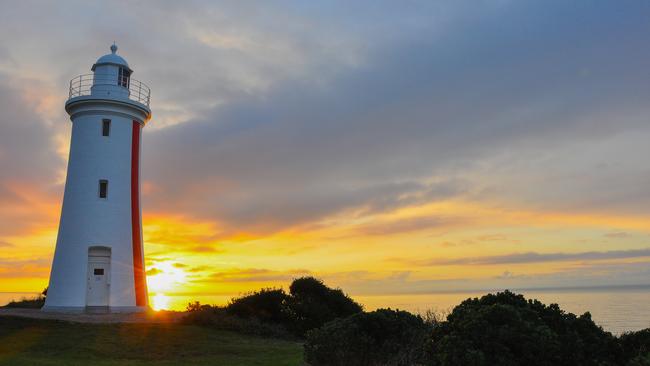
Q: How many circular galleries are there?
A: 1